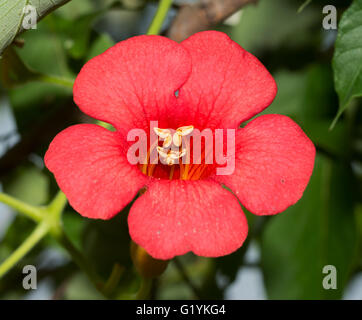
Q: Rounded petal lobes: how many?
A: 5